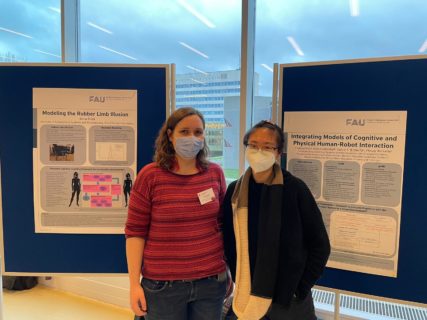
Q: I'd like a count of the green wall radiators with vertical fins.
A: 0